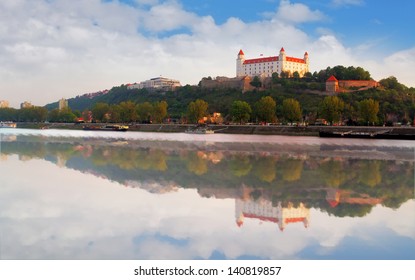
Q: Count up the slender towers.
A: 3